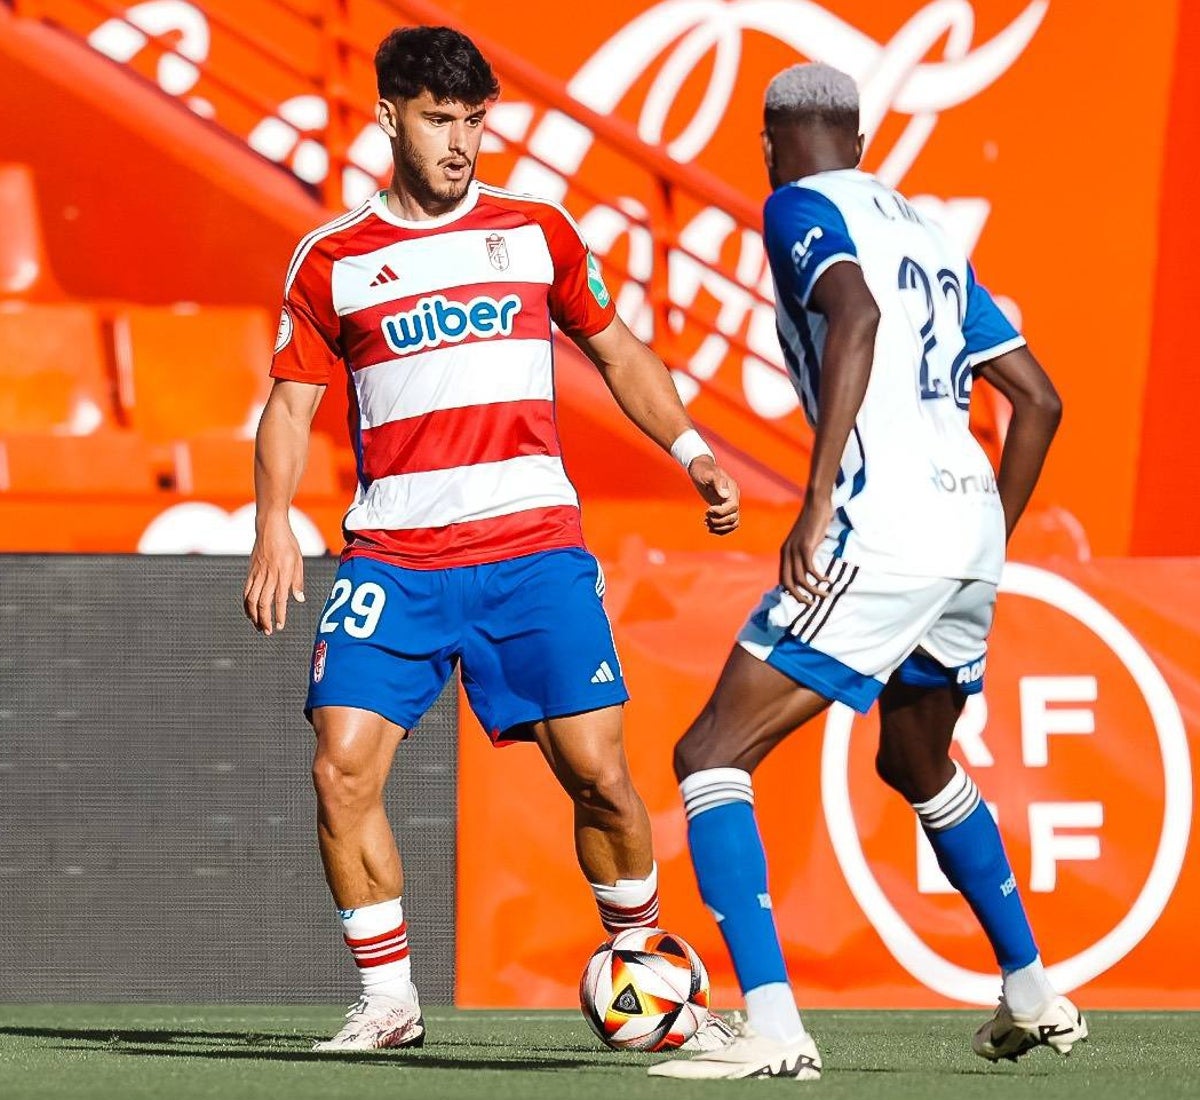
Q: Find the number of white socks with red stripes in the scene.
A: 2